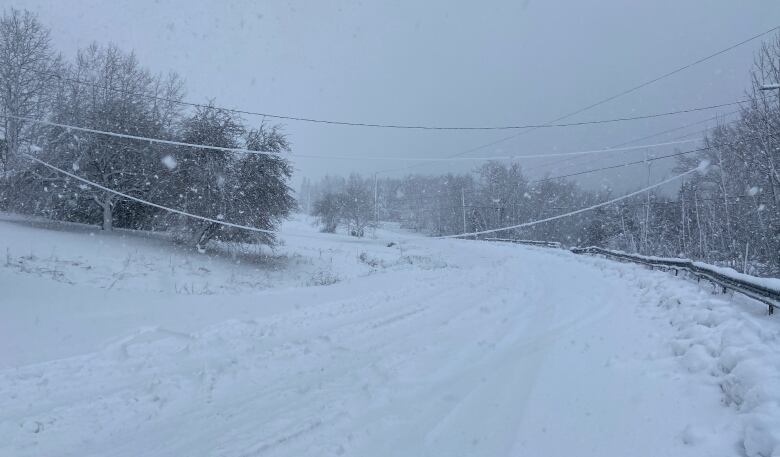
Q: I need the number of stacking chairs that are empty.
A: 0